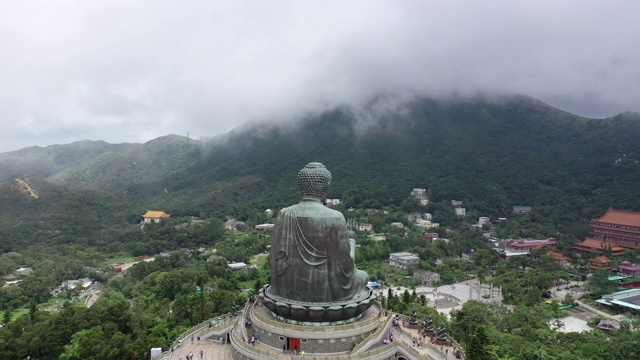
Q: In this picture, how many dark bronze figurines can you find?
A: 3